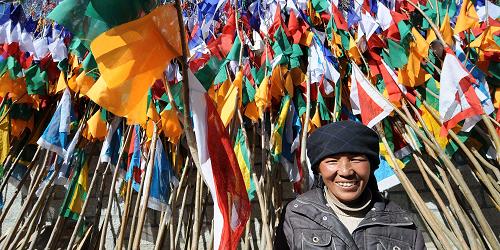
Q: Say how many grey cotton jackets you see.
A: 1